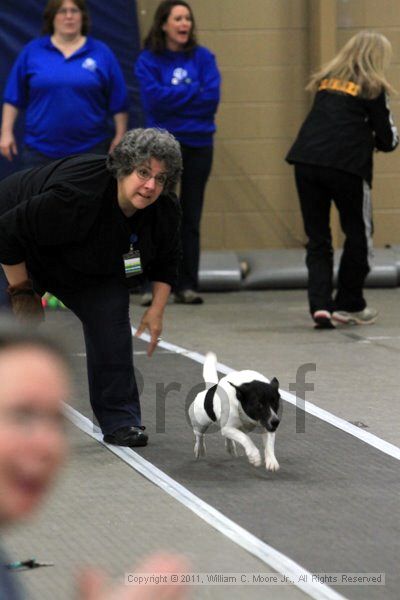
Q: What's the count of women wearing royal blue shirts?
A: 2